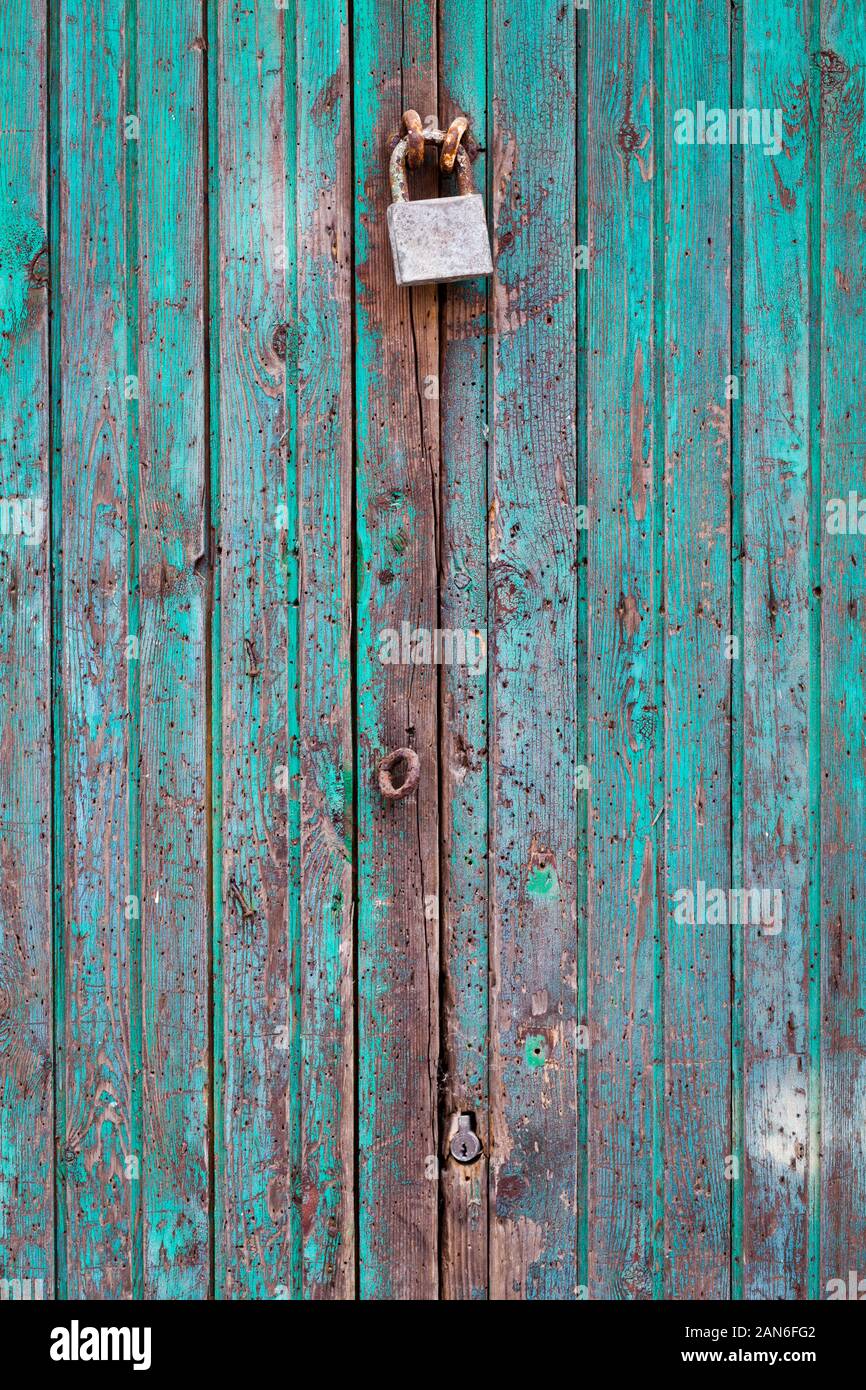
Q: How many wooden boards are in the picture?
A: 12